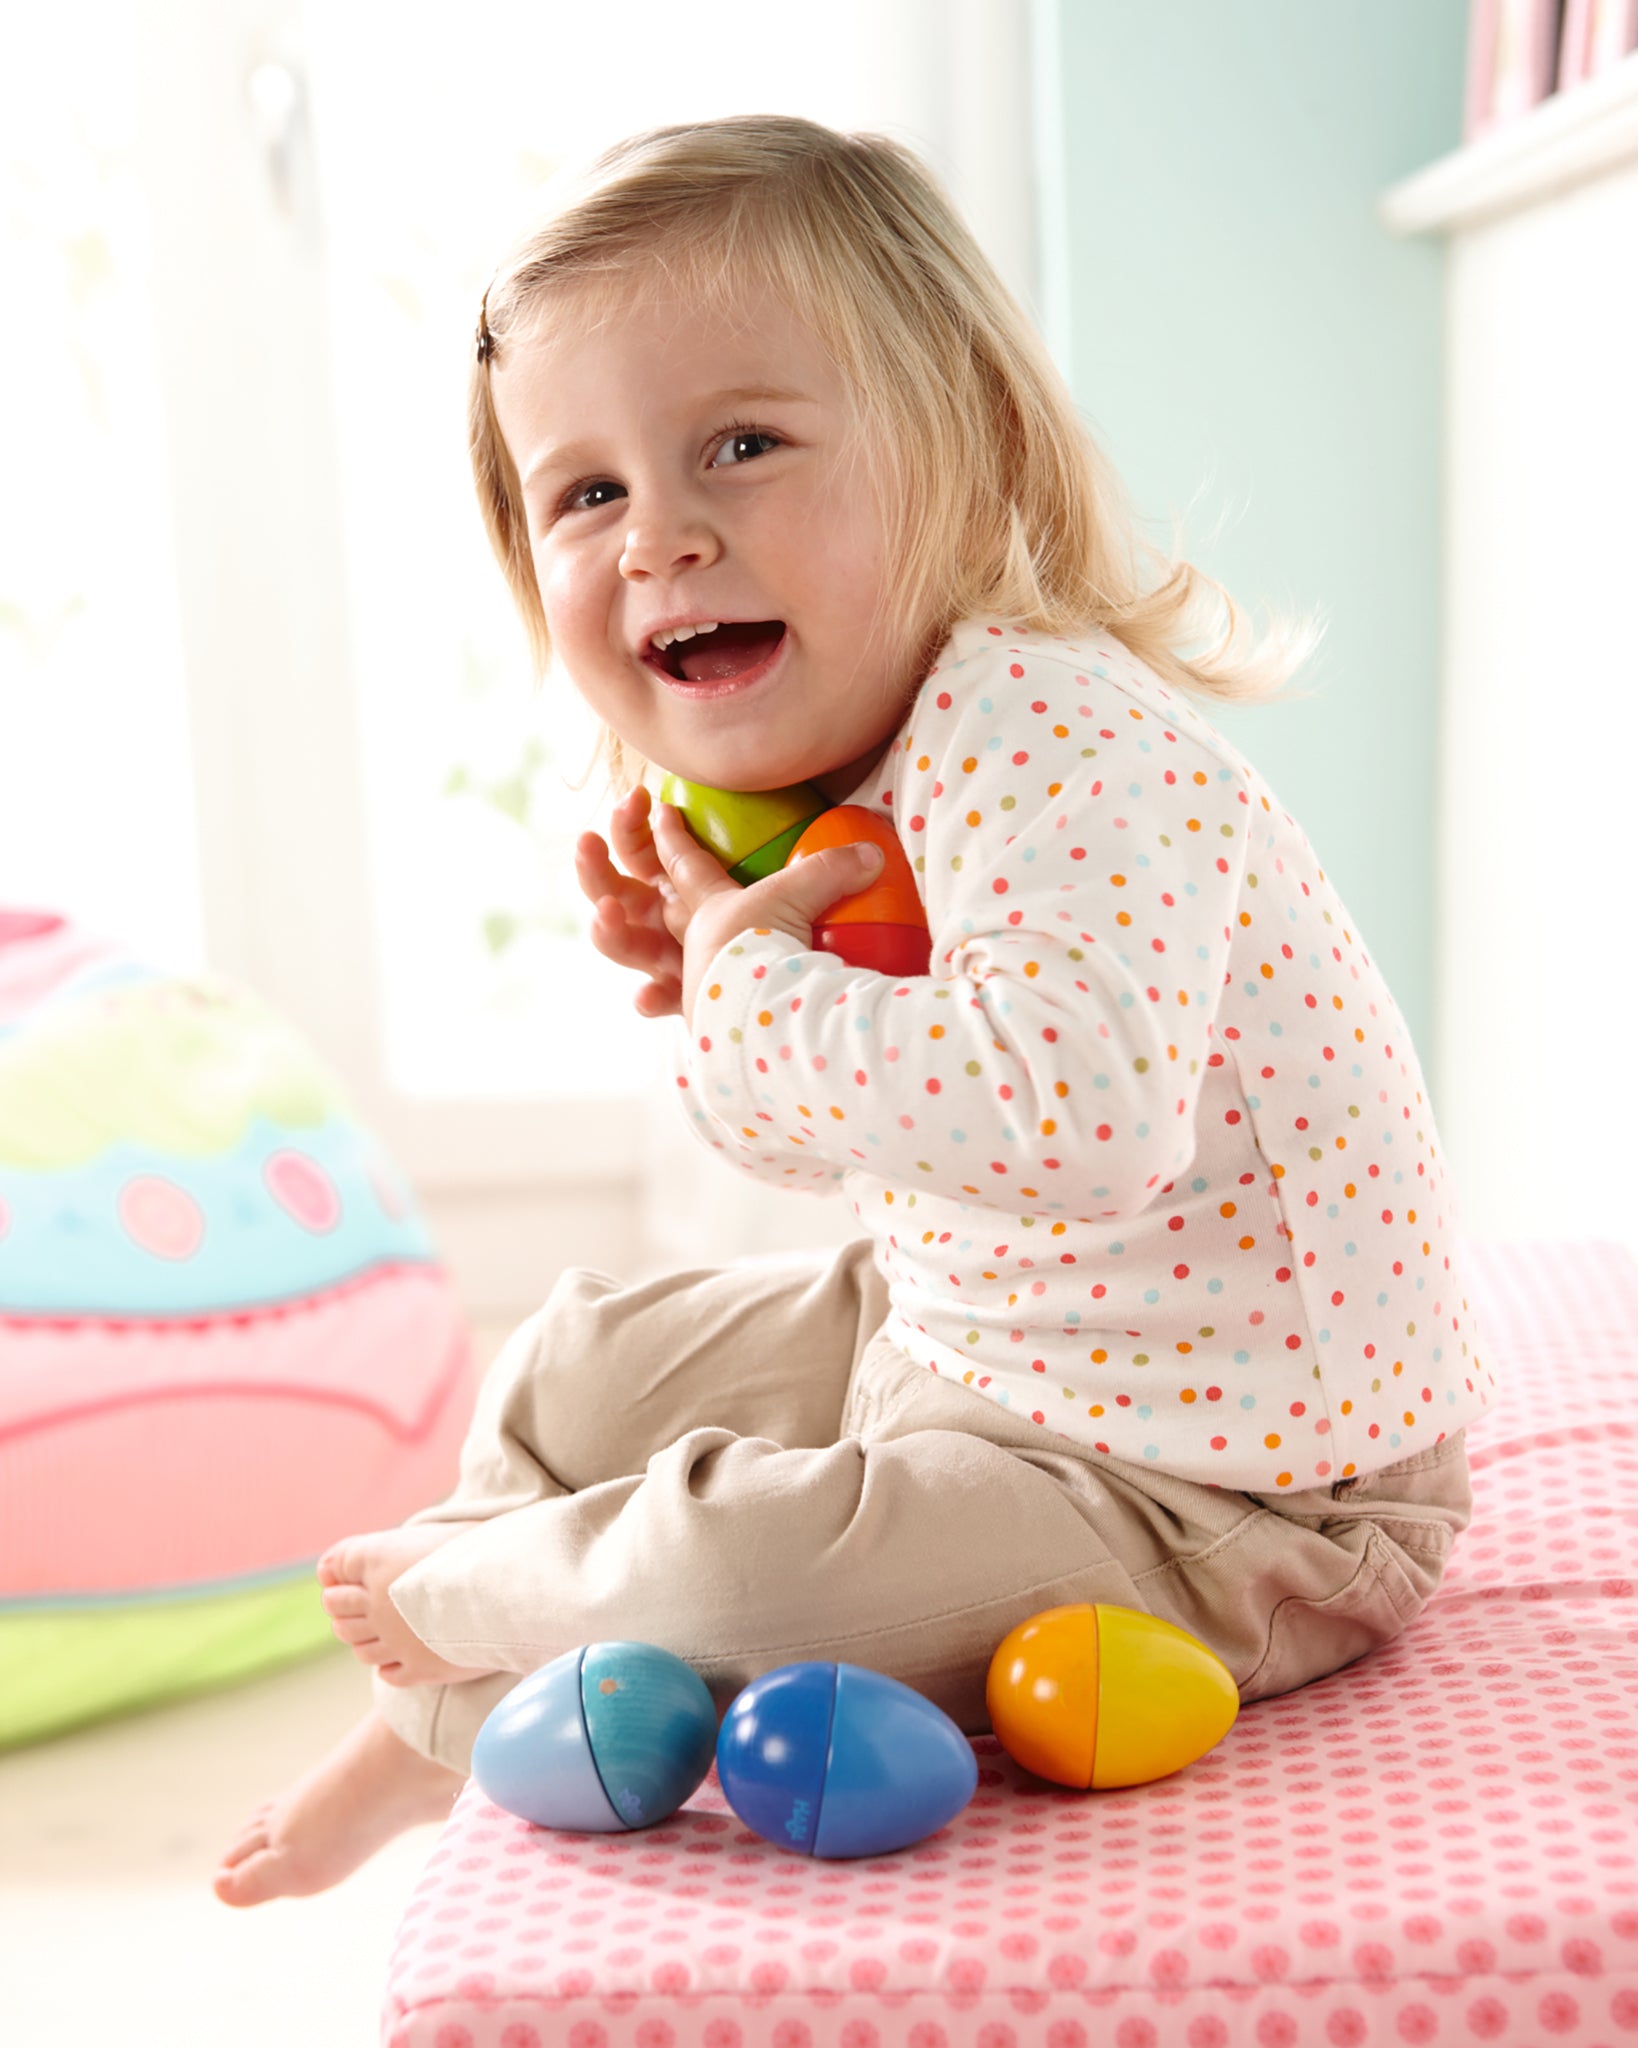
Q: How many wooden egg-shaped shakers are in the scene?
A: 5